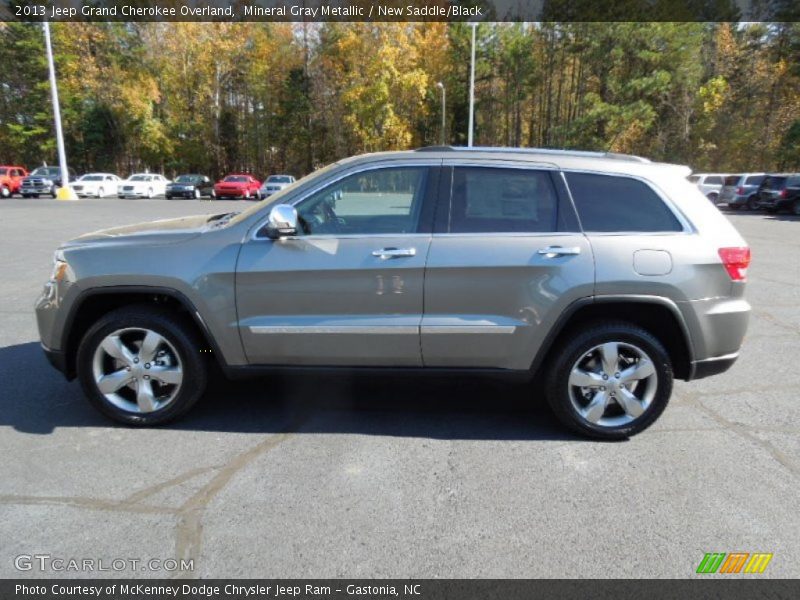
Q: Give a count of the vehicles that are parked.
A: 11